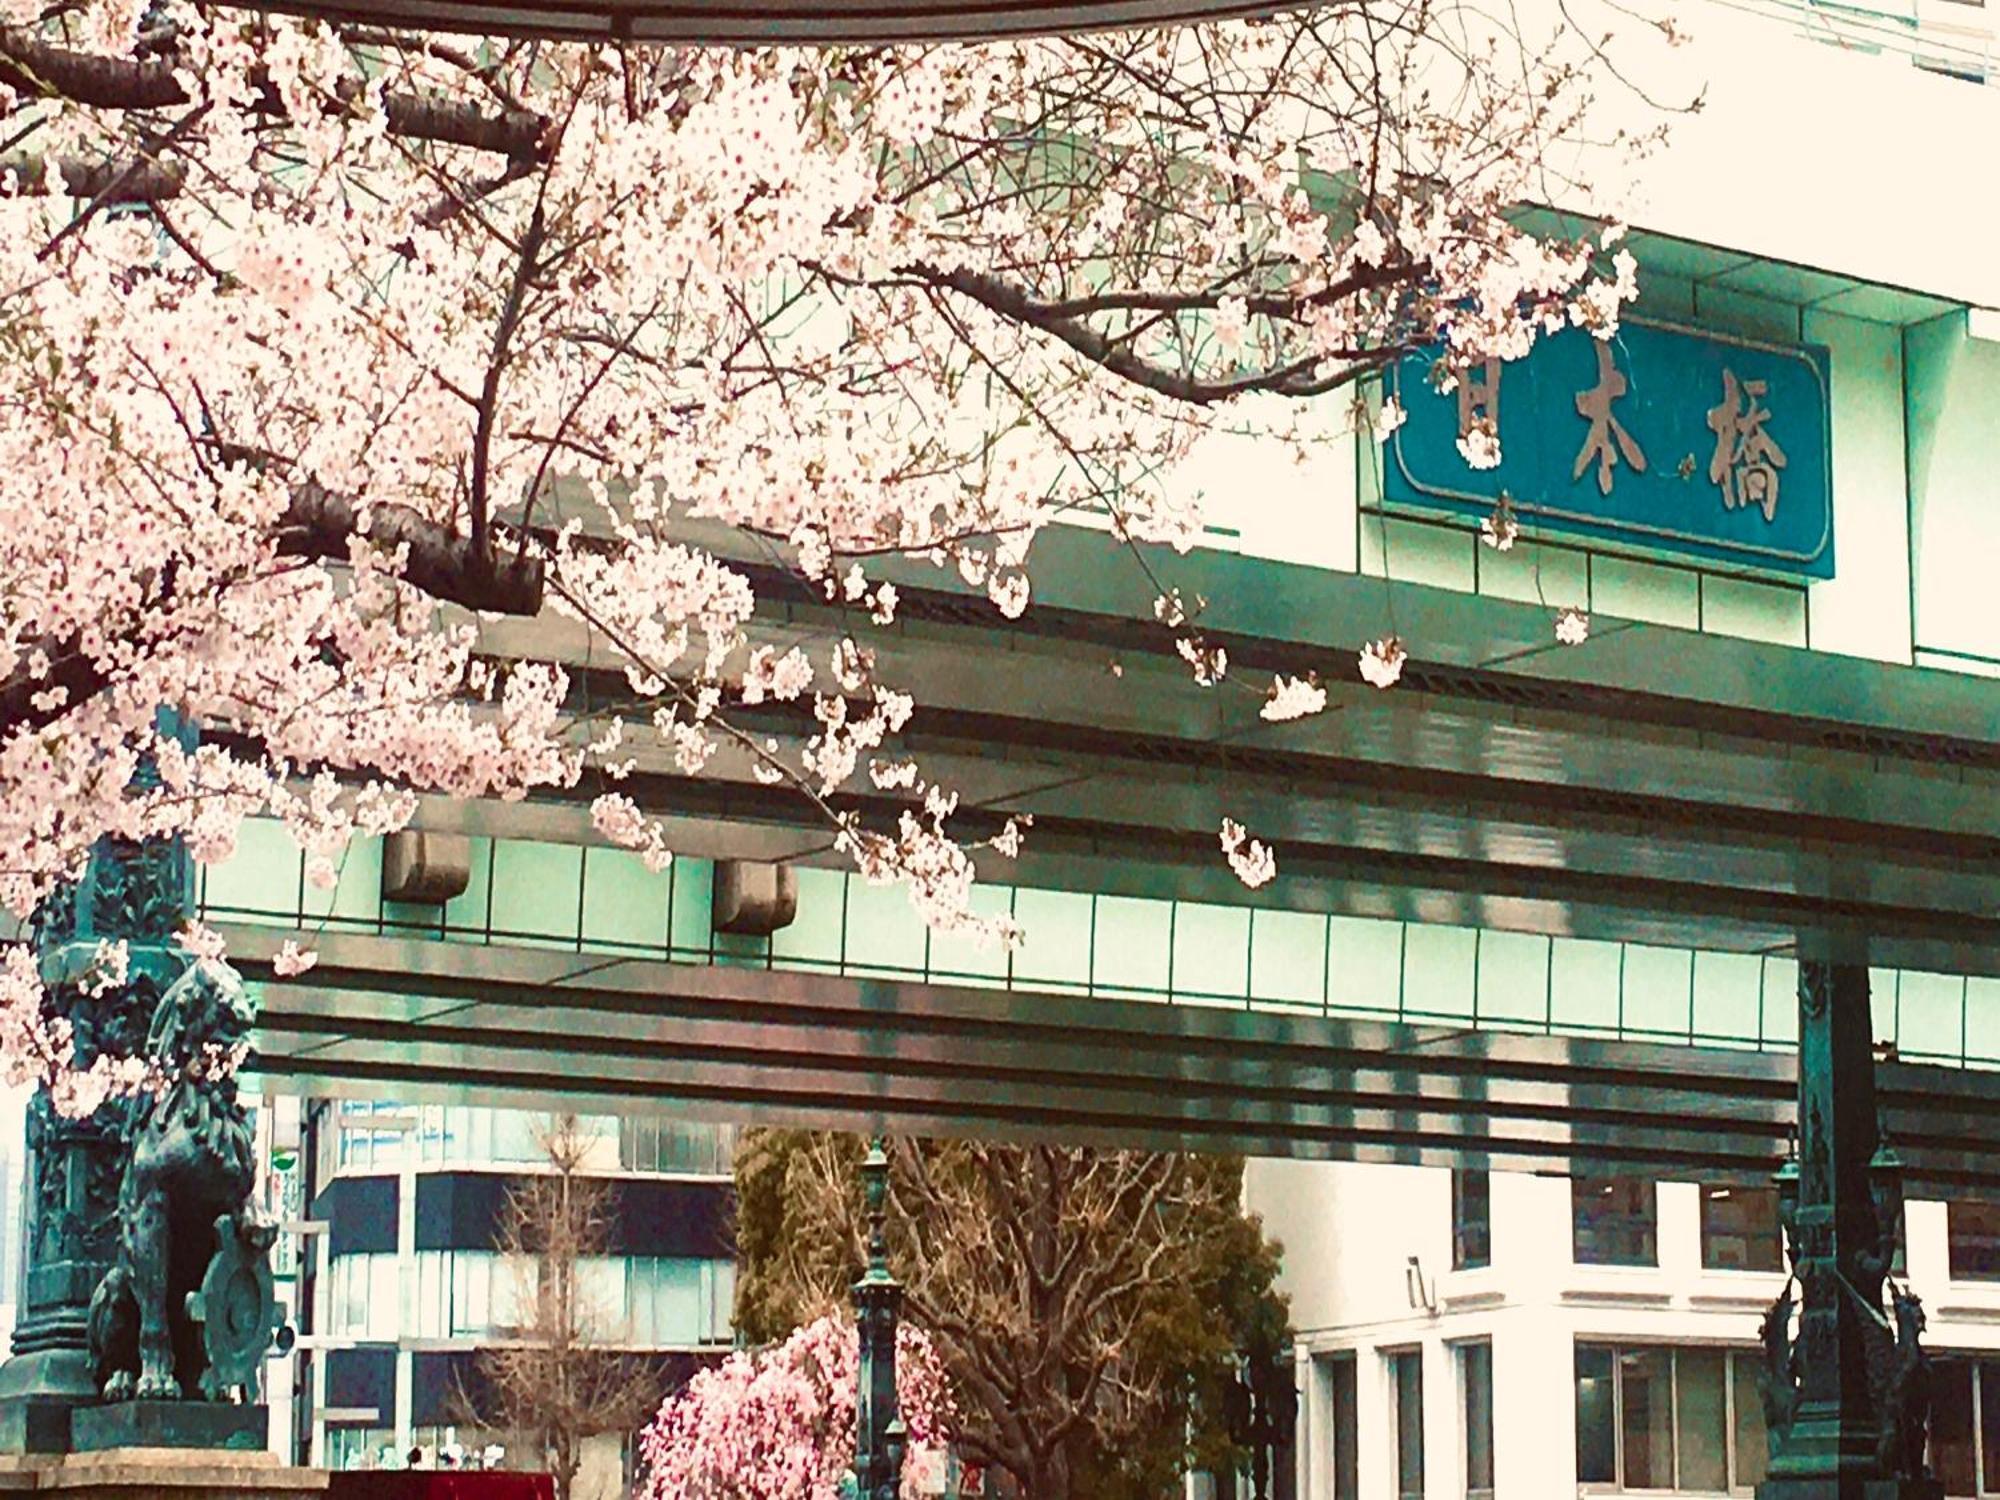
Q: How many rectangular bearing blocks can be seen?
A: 2